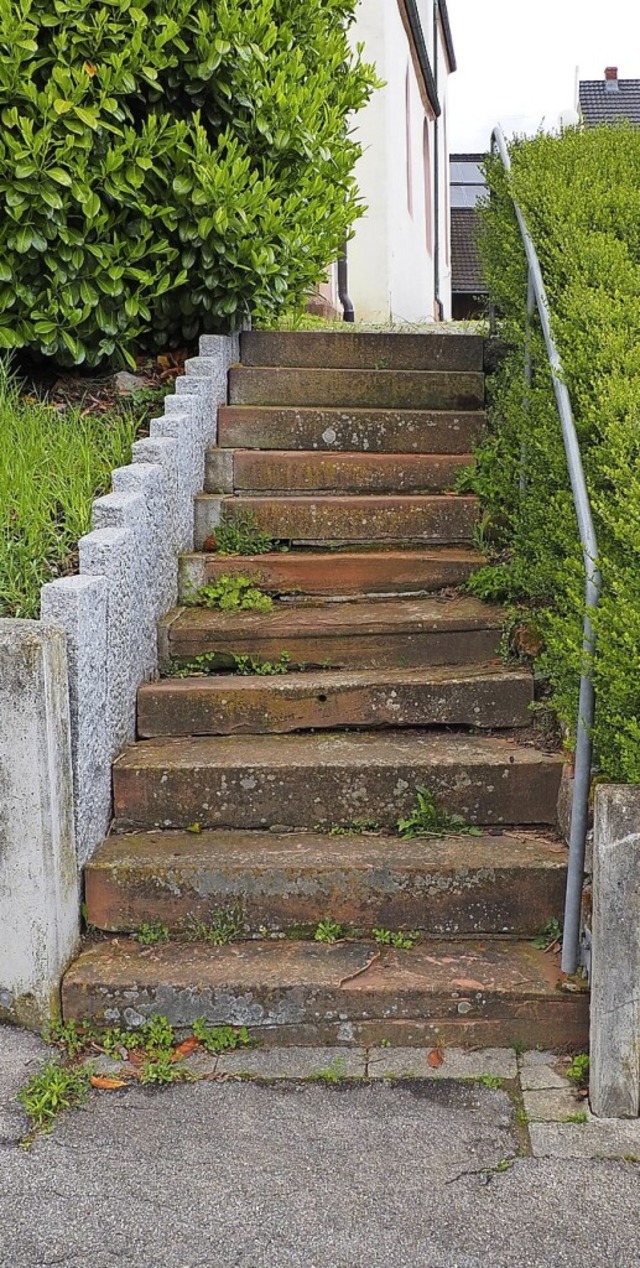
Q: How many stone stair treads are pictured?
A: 11